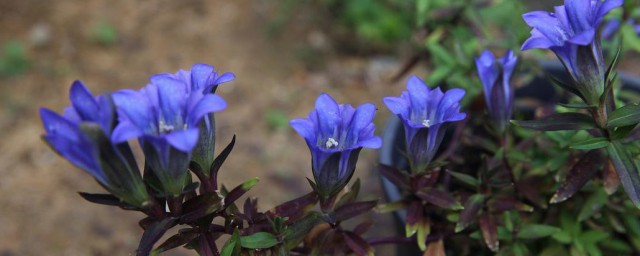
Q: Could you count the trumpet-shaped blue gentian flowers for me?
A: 7